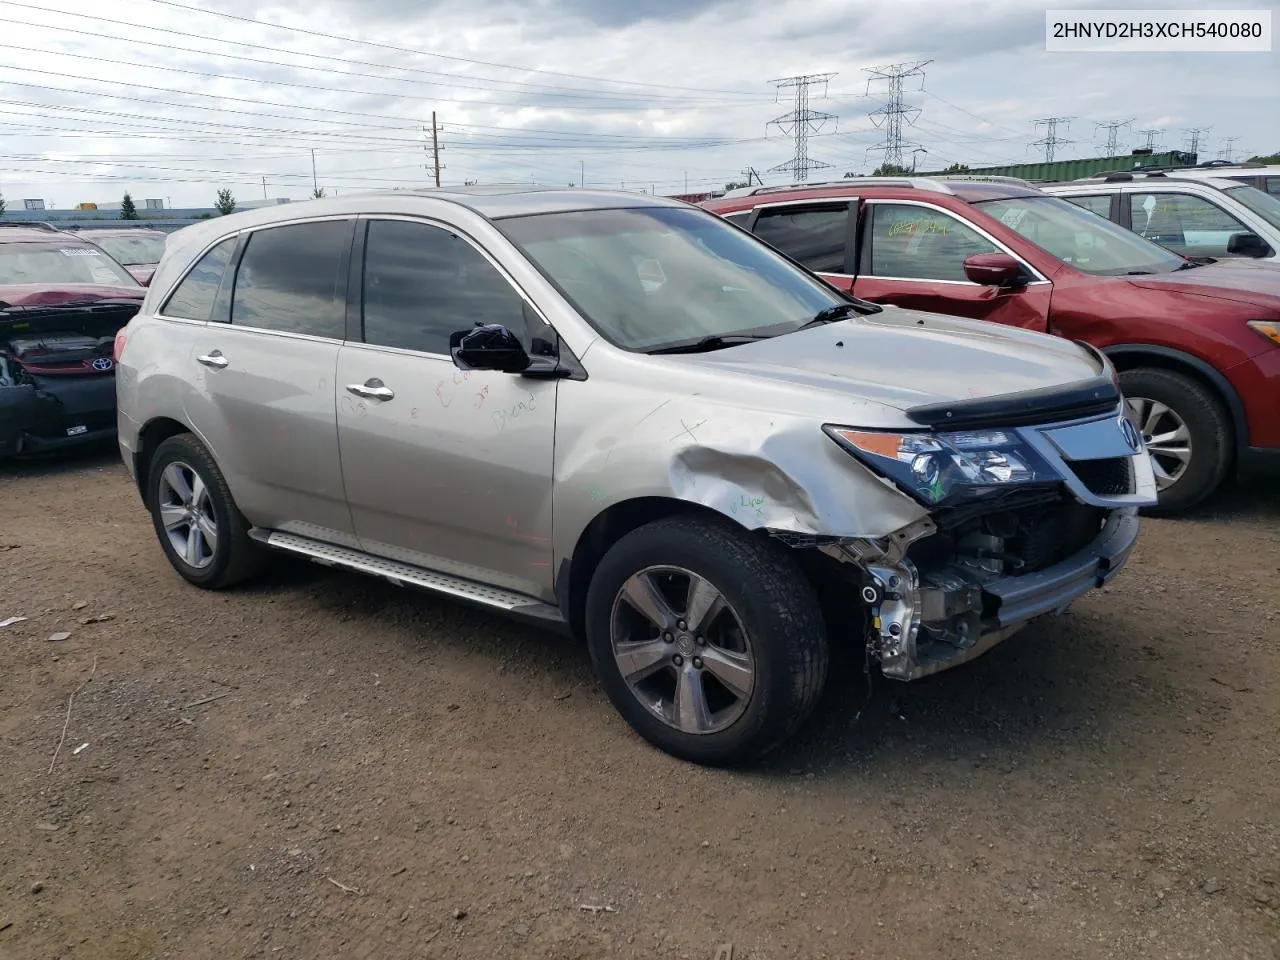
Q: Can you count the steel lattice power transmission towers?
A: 7